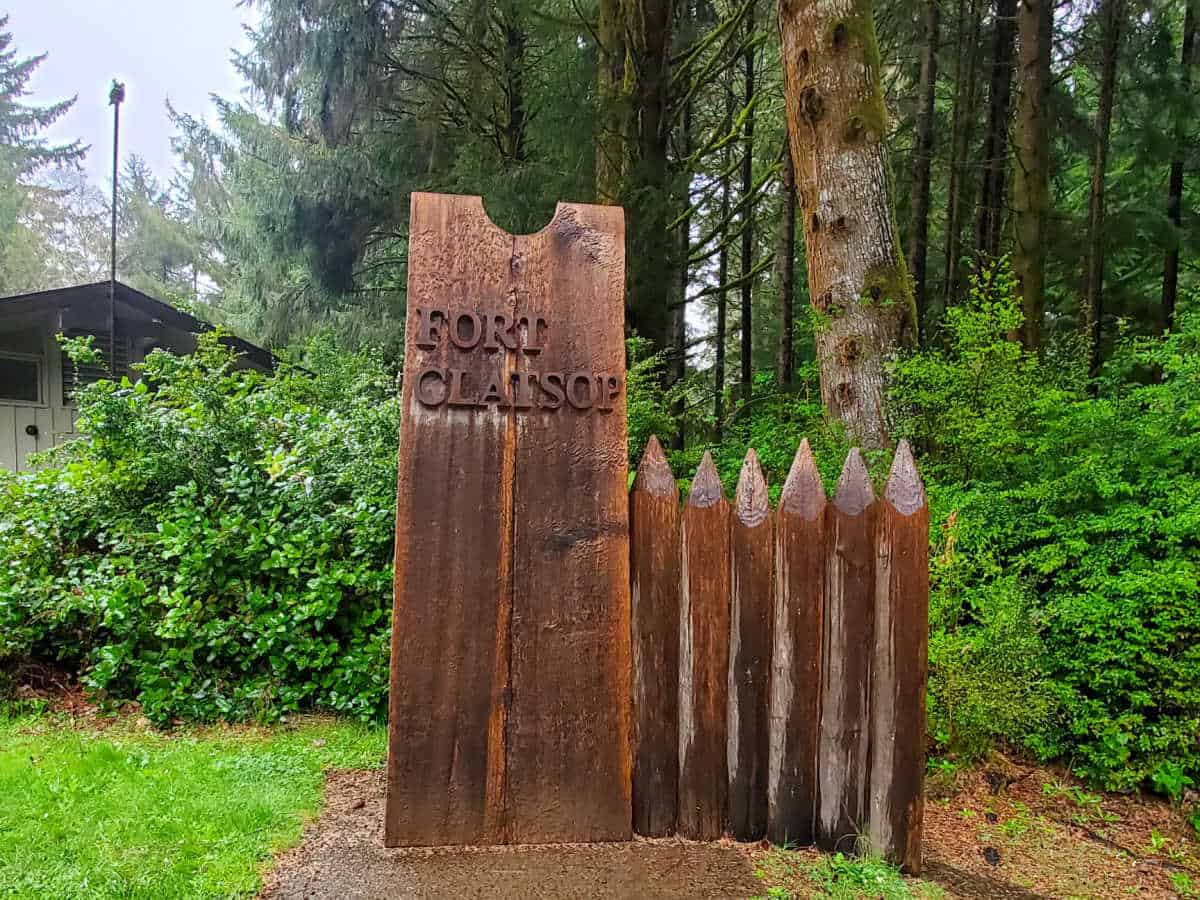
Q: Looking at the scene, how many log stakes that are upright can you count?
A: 6